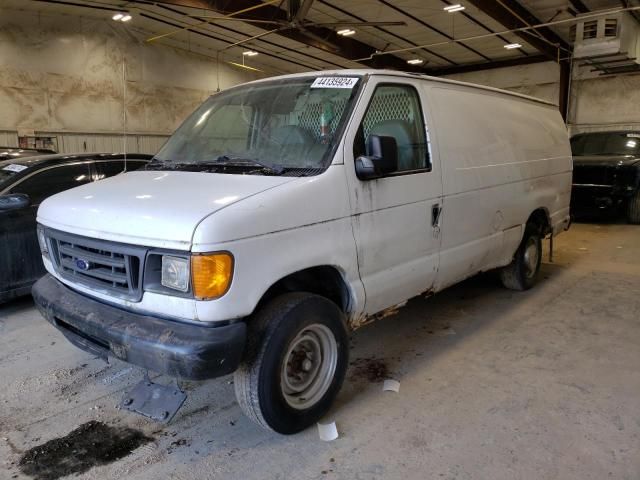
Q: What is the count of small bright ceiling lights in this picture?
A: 6